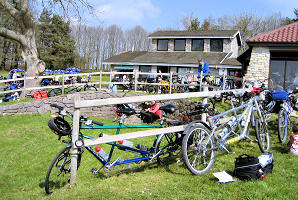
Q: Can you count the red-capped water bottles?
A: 2